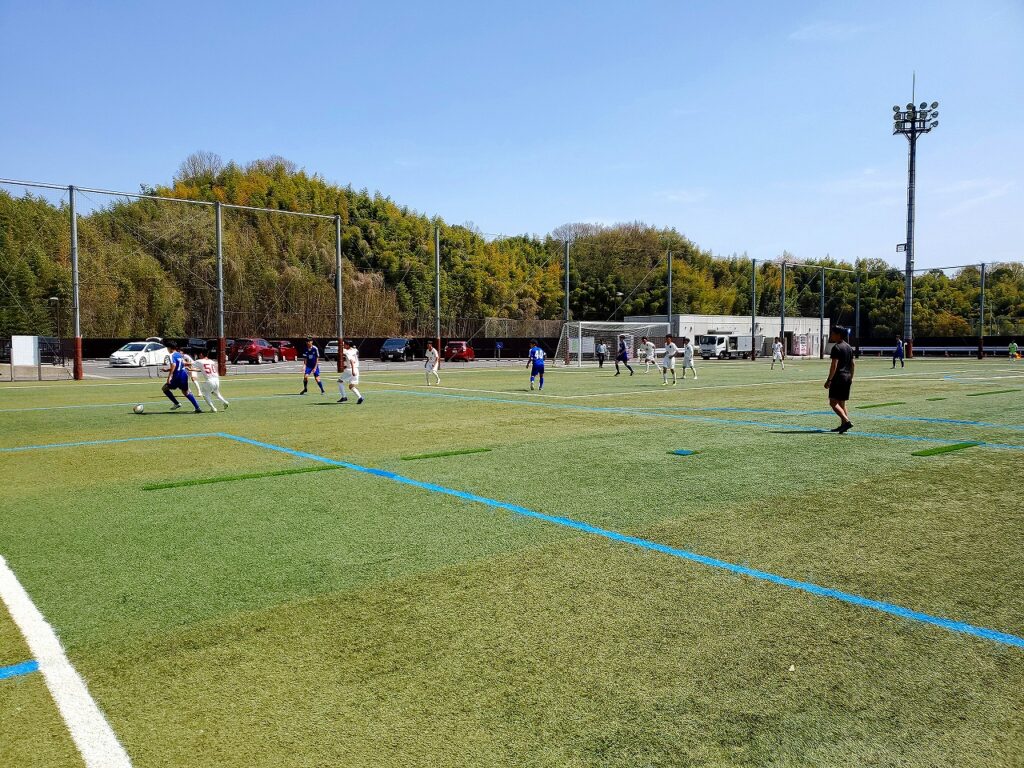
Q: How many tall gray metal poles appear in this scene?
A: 12